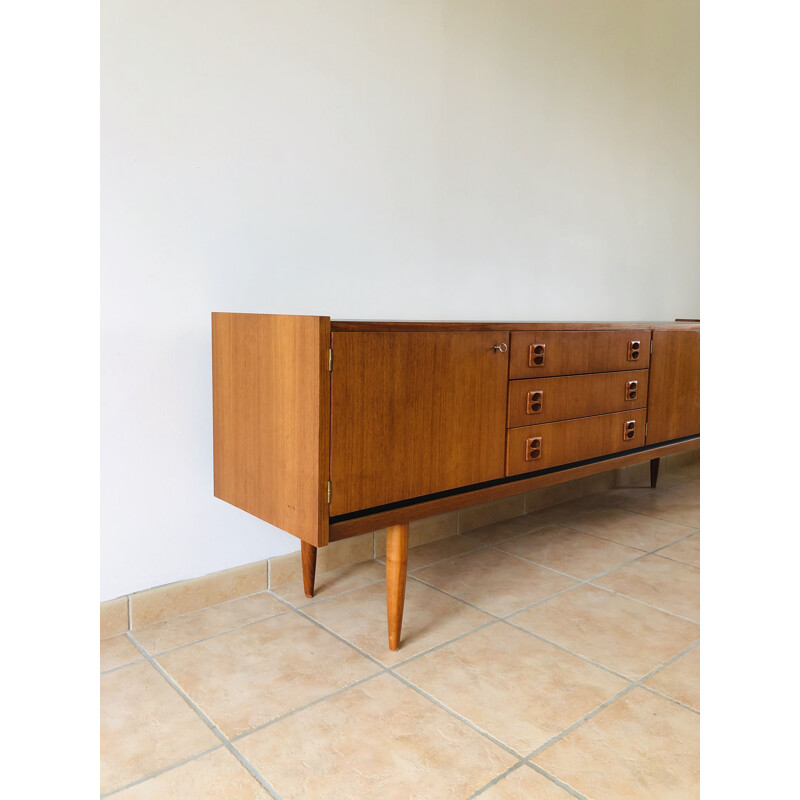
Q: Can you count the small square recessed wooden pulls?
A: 6